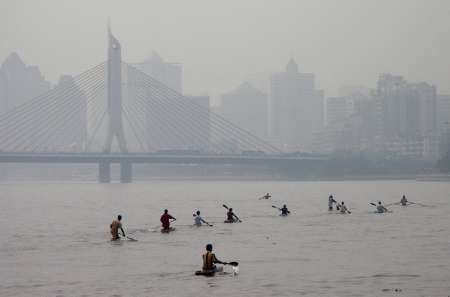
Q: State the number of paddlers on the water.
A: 11